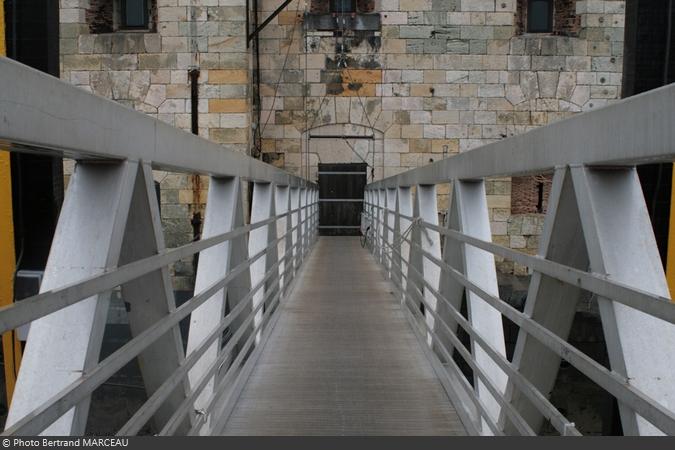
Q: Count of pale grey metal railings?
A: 2